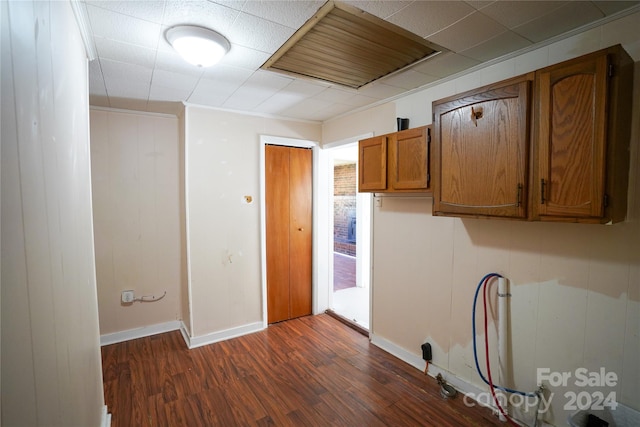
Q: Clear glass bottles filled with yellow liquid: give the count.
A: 0